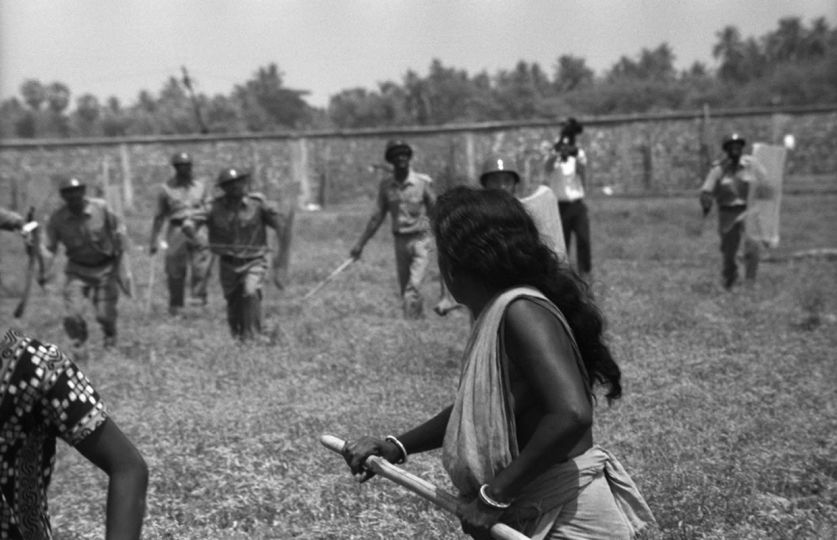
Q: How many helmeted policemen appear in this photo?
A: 6